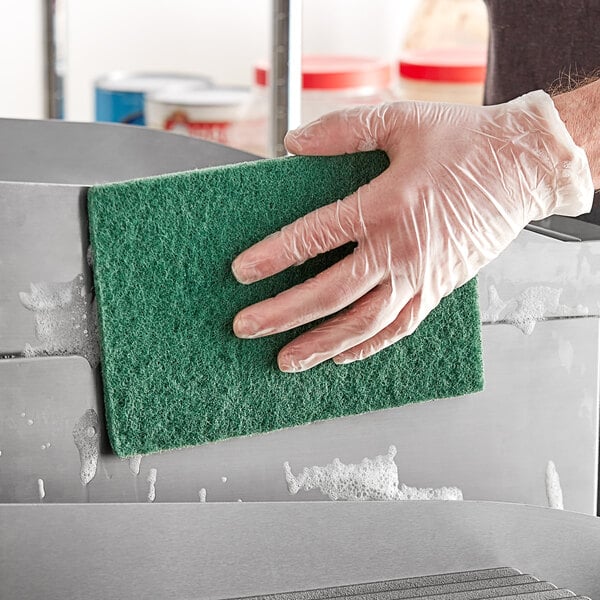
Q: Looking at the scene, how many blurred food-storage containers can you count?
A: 4